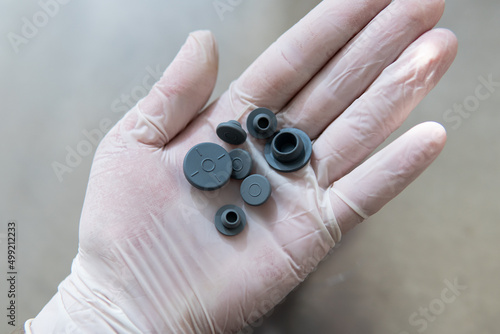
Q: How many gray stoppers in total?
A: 7